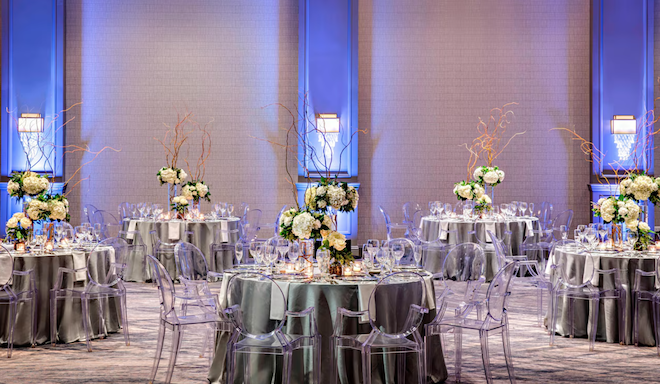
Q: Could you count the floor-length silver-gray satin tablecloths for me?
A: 5